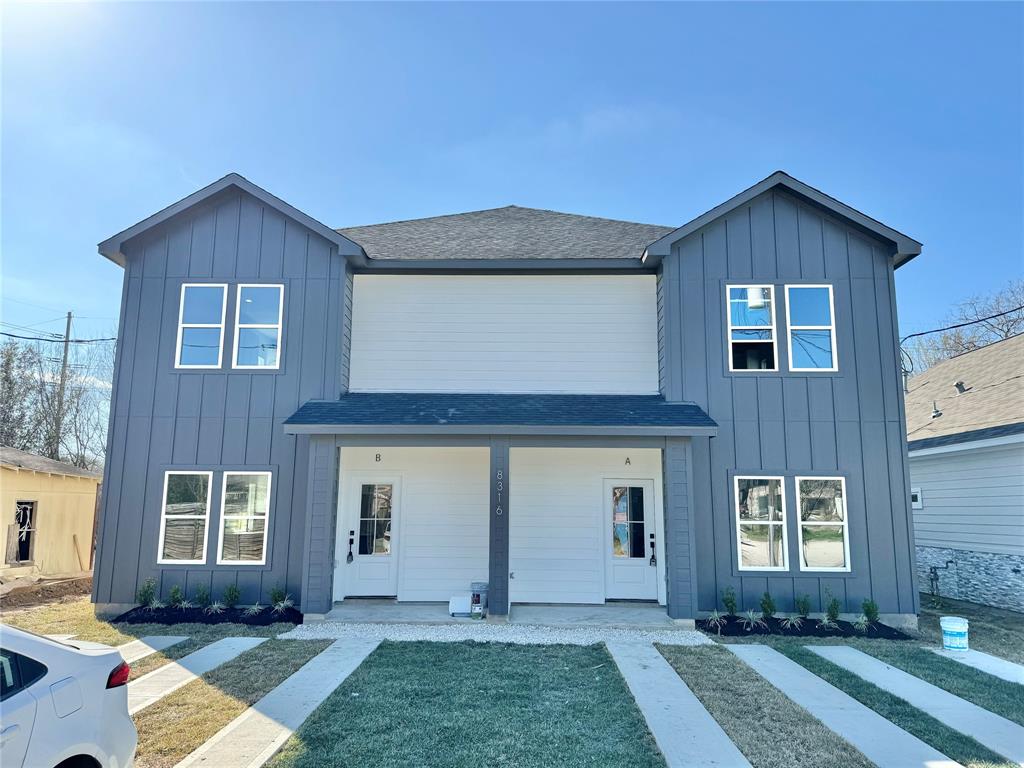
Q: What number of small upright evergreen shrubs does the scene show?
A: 10